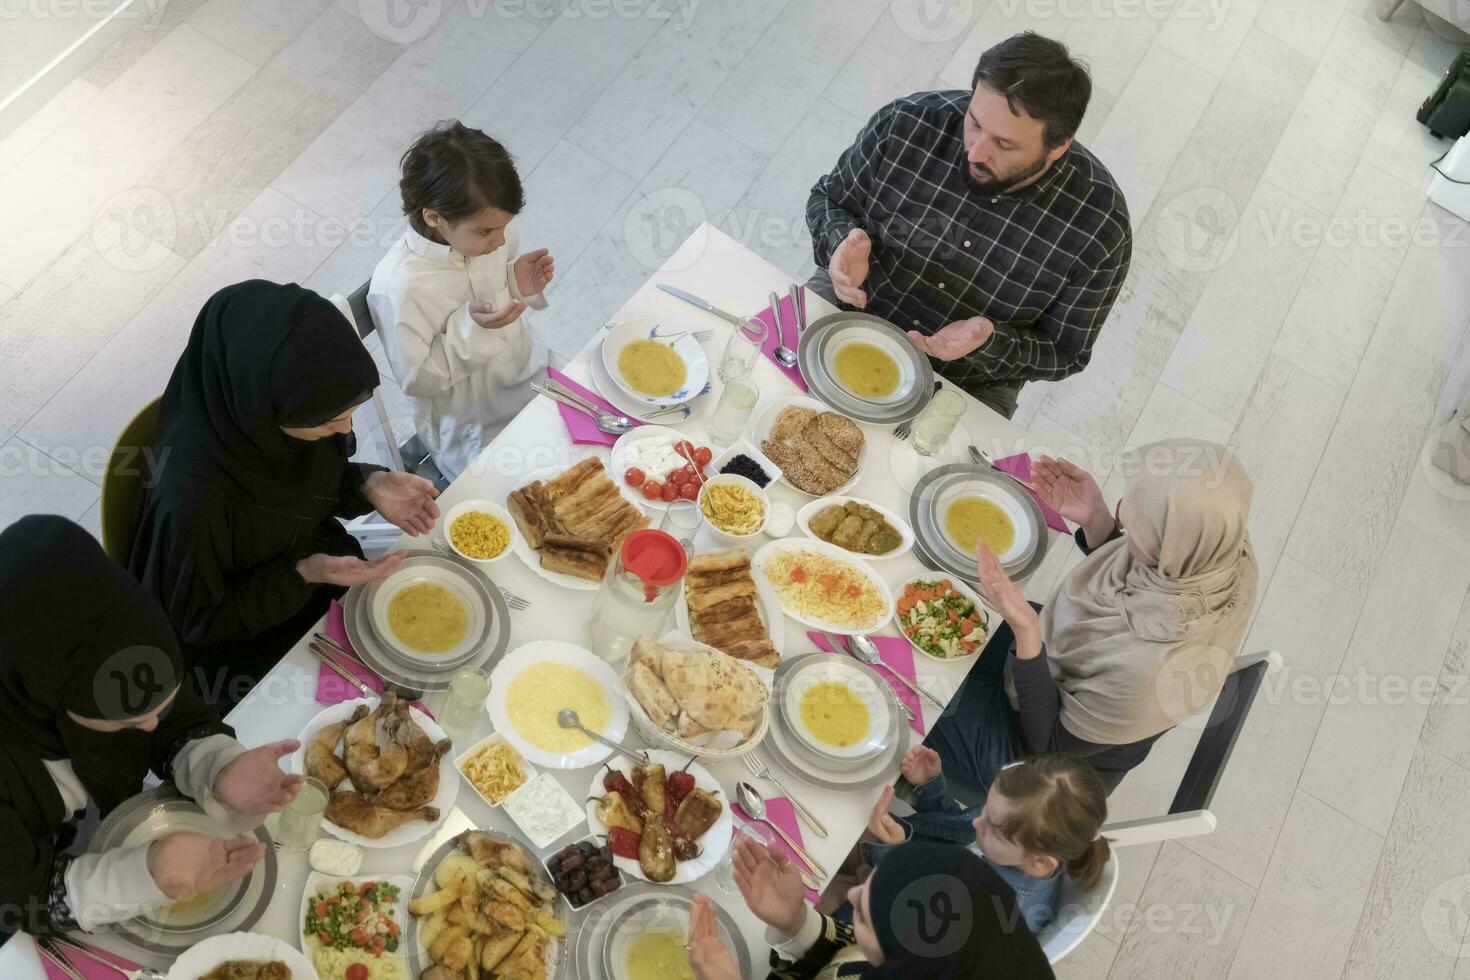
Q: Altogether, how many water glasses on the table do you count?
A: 7